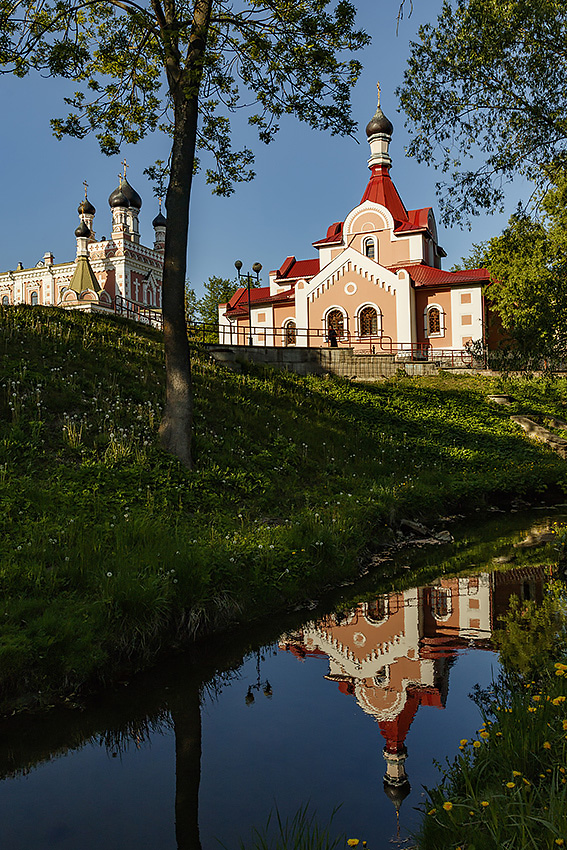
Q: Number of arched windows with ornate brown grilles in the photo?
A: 4